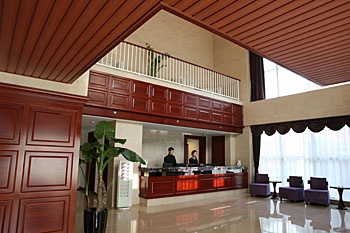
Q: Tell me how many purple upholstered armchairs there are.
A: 3